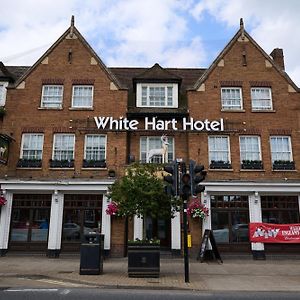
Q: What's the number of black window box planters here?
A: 6